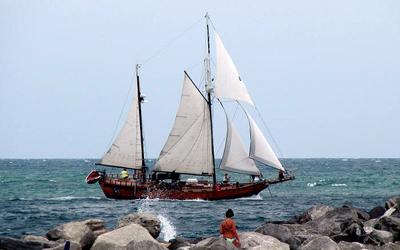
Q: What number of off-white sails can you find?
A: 5